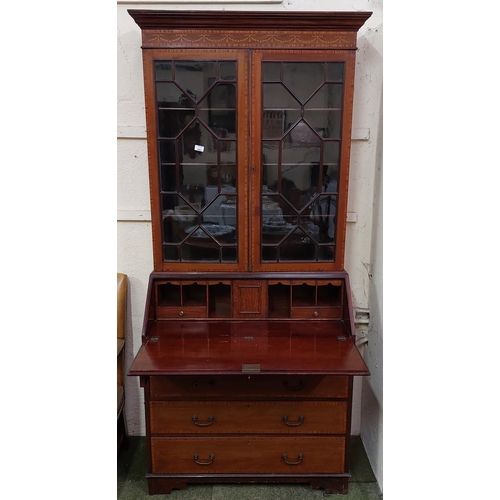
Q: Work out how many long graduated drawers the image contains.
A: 3